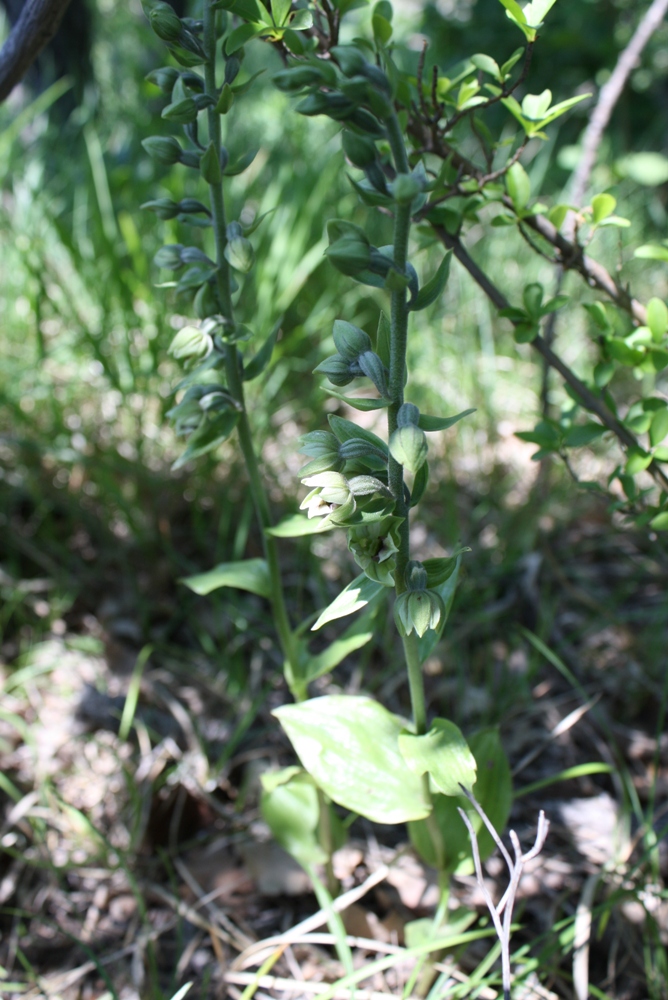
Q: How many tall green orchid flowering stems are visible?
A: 2